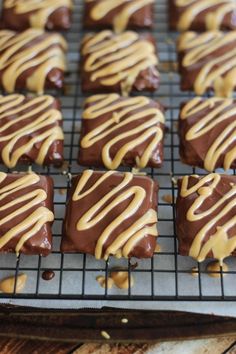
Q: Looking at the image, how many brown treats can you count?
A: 12